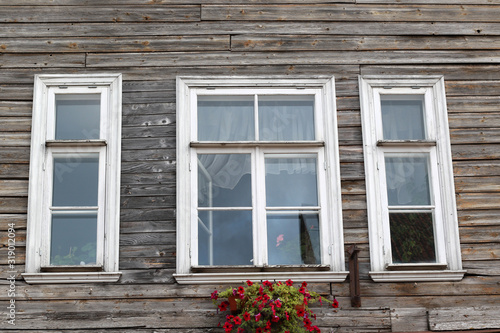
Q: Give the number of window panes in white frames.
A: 12